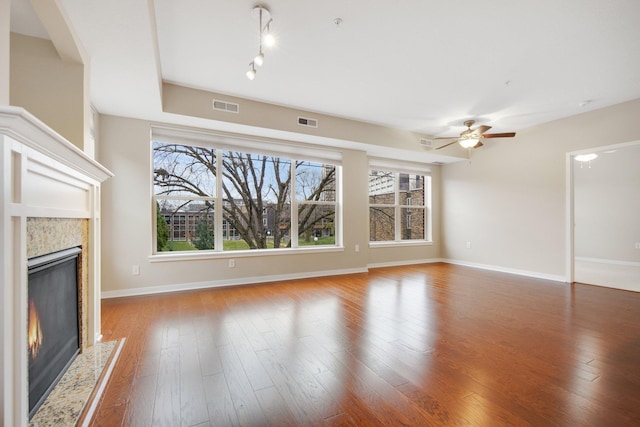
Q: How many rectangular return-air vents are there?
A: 3